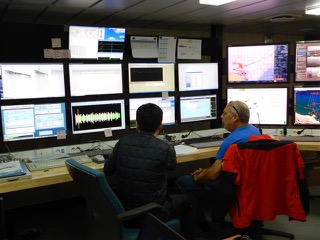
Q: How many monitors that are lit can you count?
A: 13